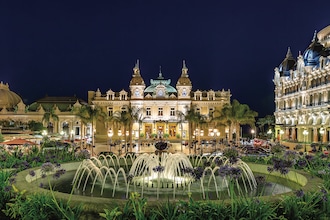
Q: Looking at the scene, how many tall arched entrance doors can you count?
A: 3